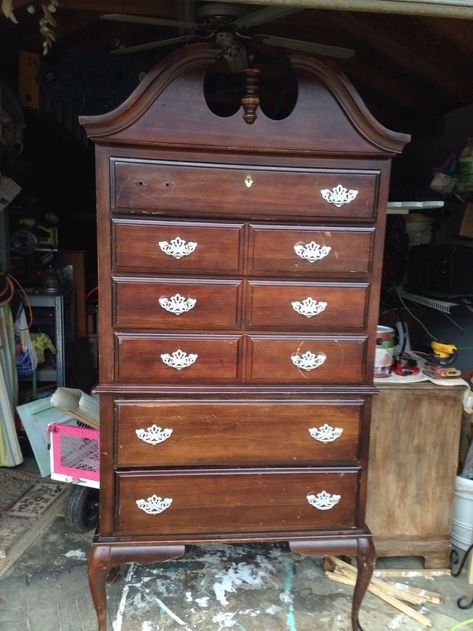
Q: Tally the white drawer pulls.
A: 11